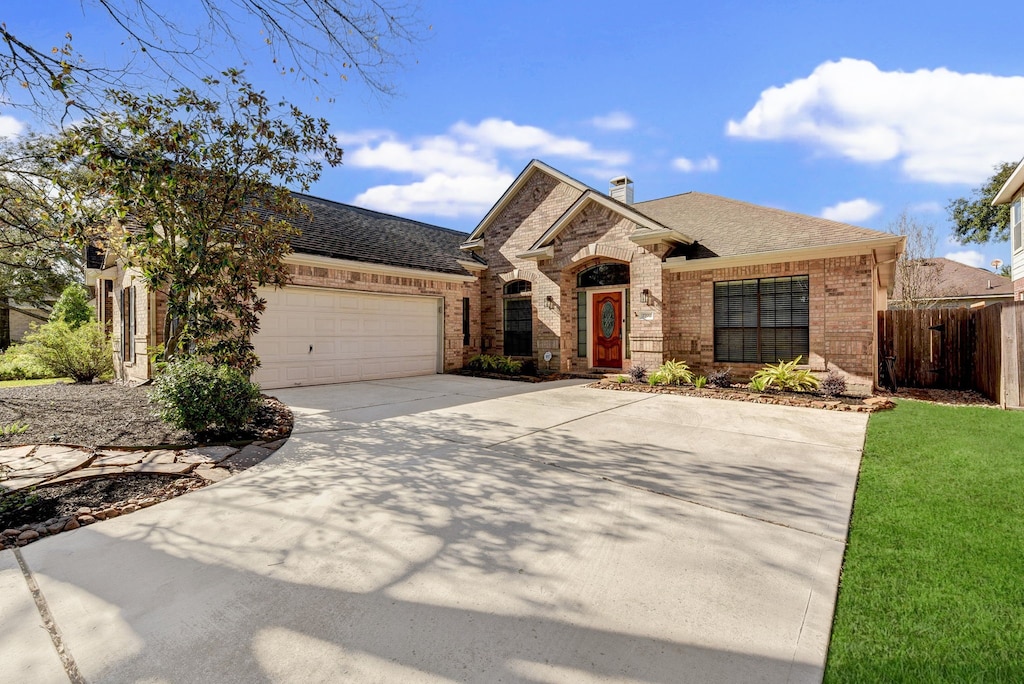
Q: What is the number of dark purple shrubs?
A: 3